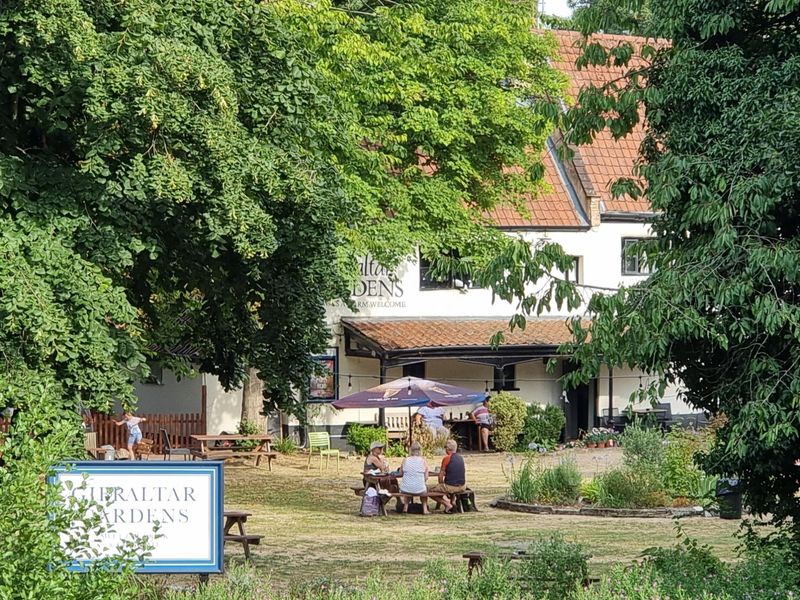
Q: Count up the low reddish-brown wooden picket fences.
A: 1